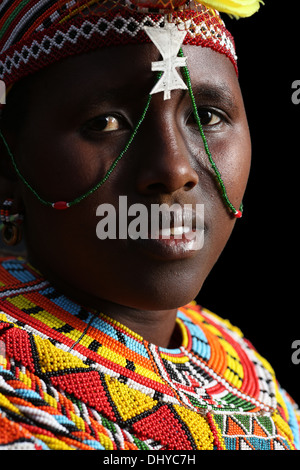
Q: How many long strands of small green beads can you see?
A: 2